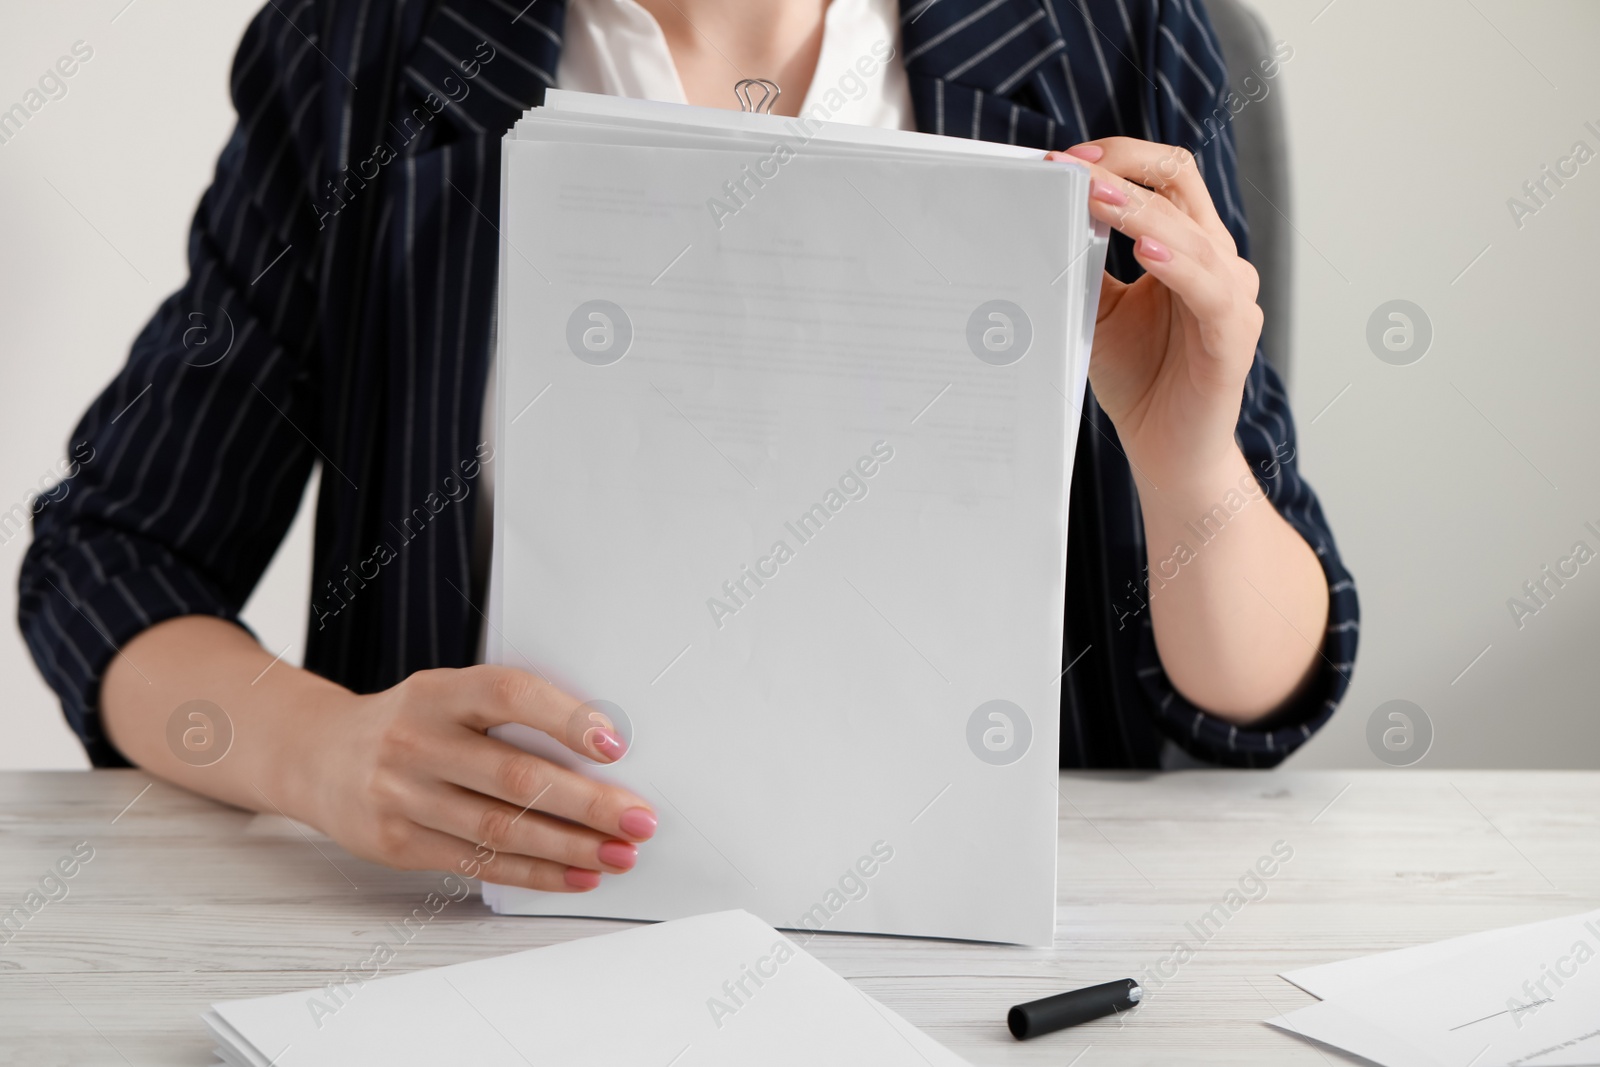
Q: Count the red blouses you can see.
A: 0